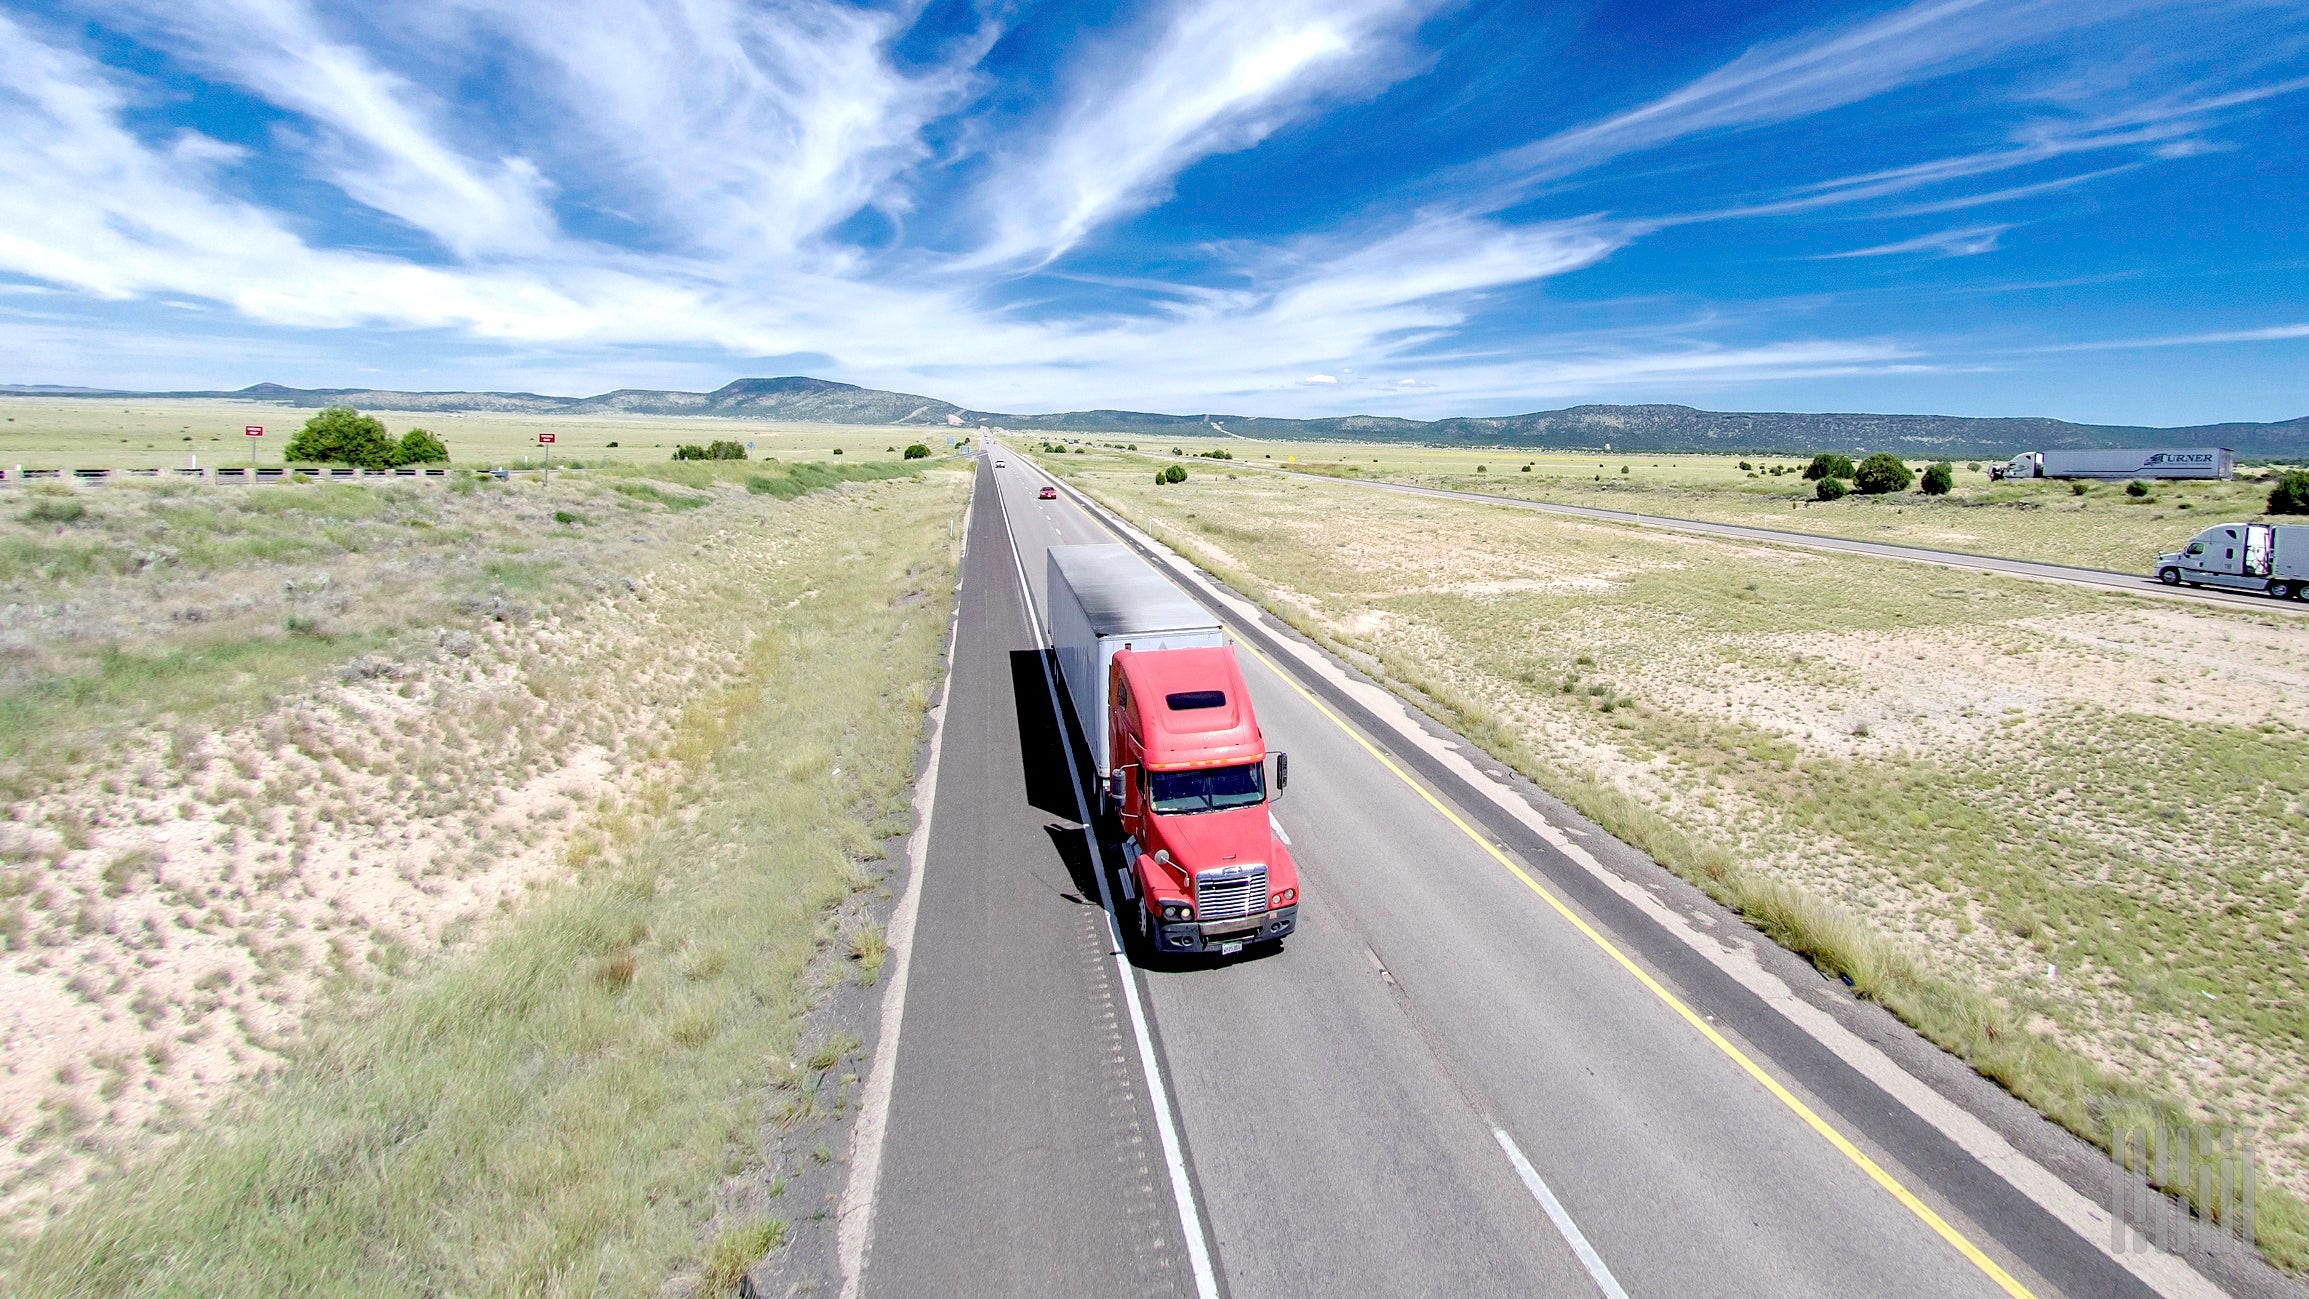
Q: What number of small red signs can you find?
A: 2